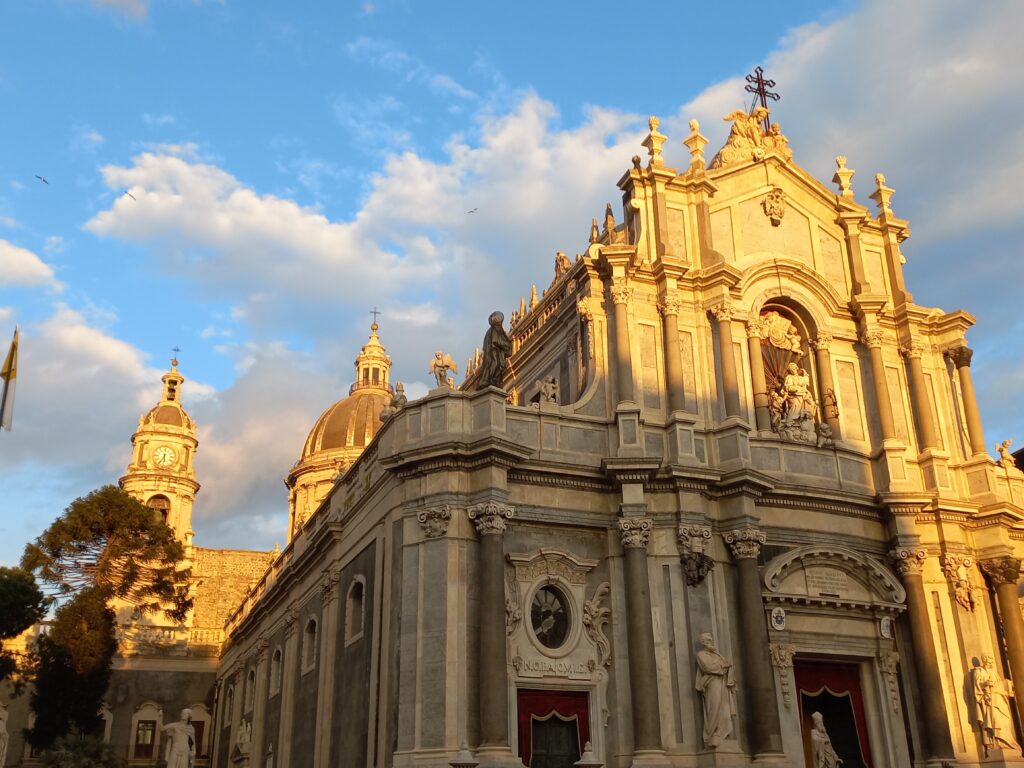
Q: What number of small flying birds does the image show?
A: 3